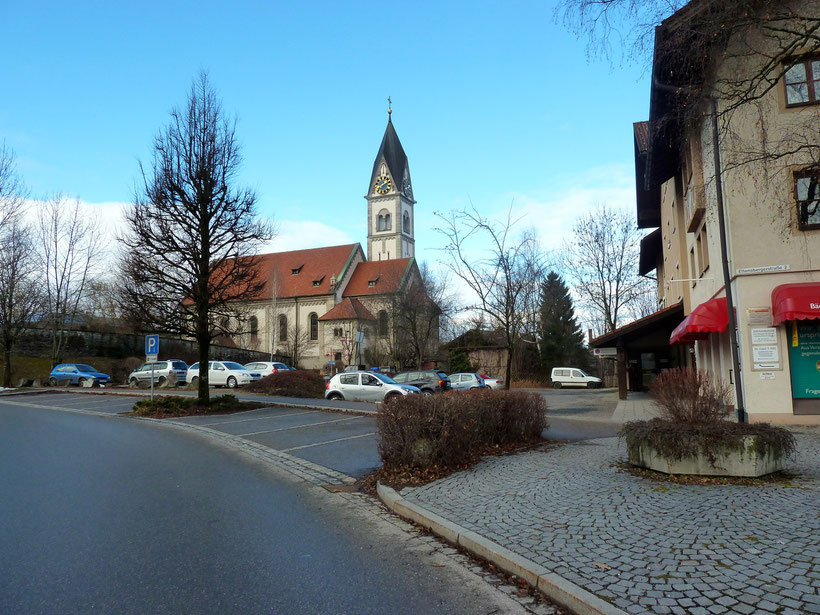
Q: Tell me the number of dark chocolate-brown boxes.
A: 0